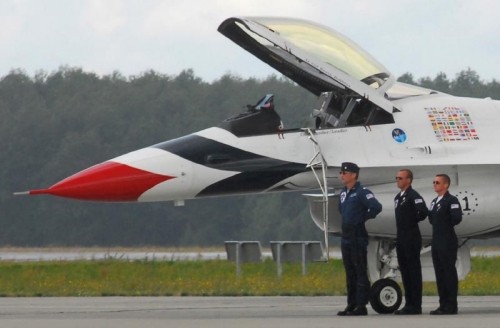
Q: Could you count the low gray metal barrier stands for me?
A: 2